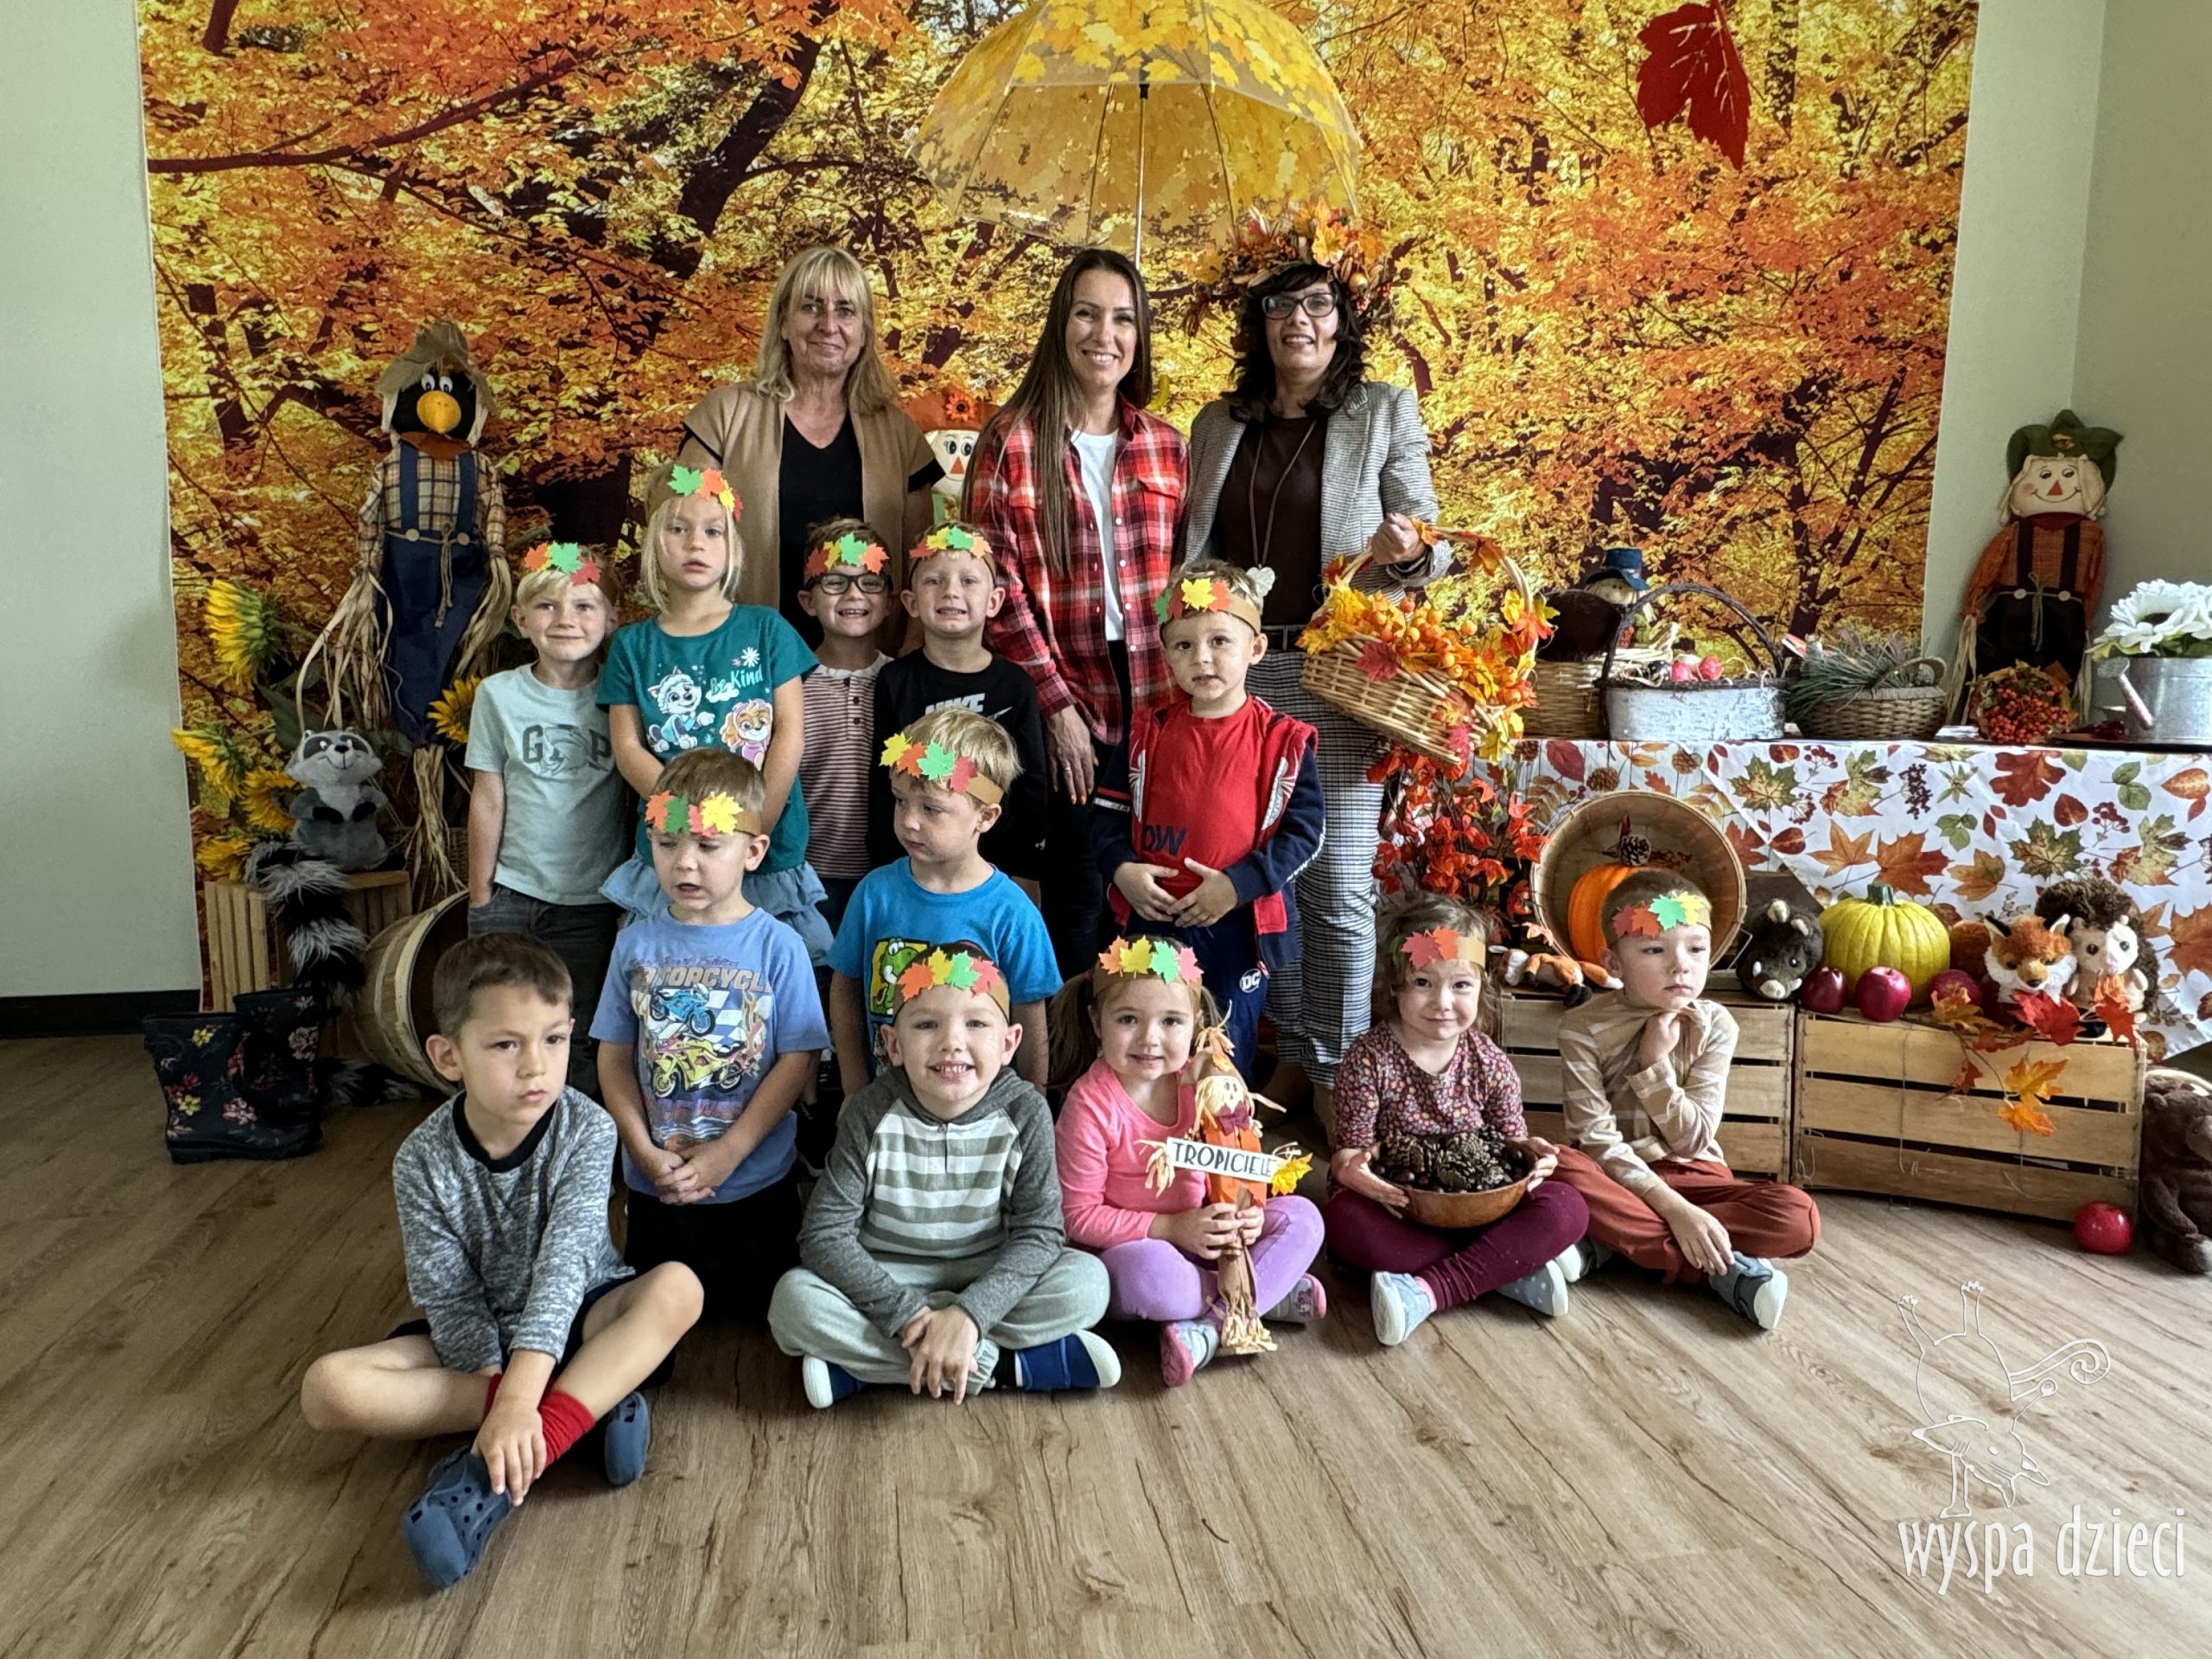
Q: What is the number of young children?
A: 12